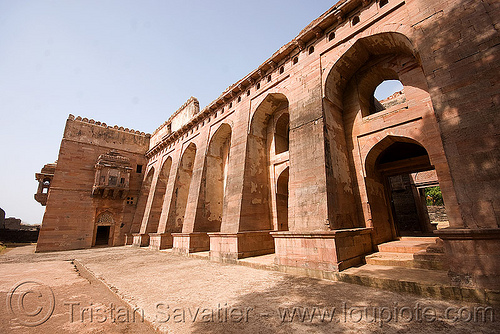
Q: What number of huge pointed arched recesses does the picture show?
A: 6